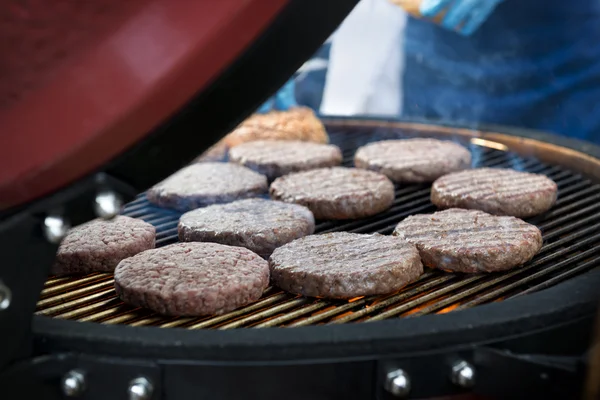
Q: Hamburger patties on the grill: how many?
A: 10